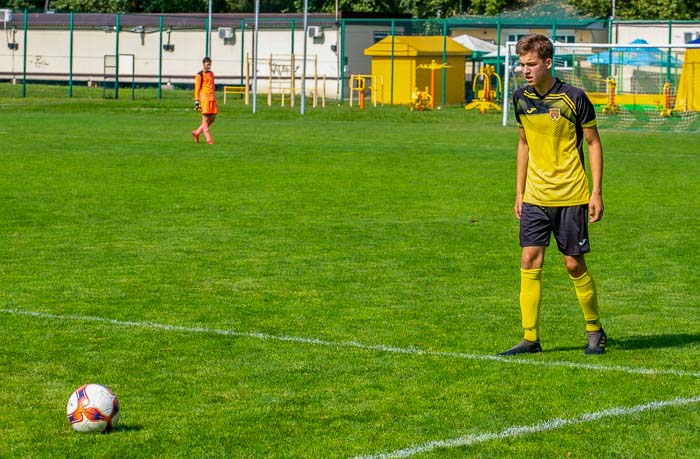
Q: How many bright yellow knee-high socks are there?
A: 2